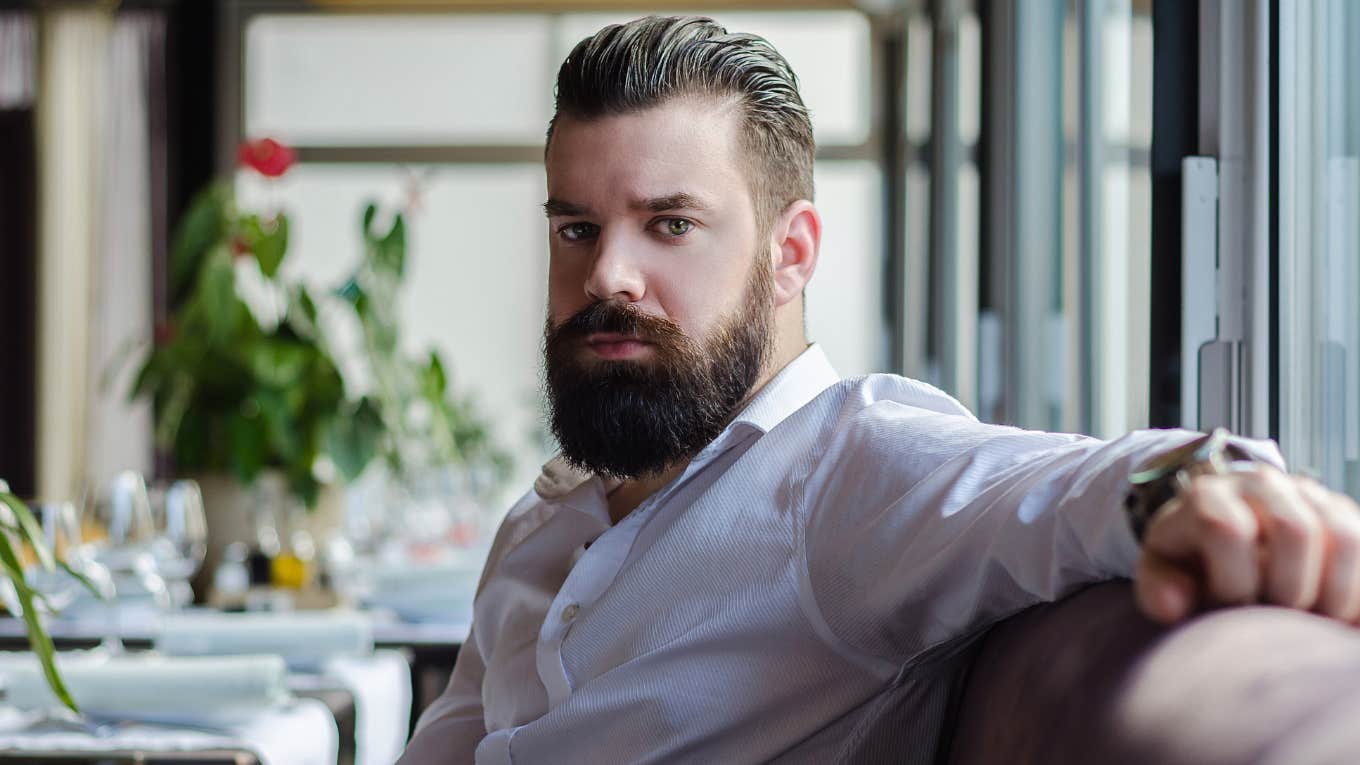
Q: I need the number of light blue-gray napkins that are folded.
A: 2